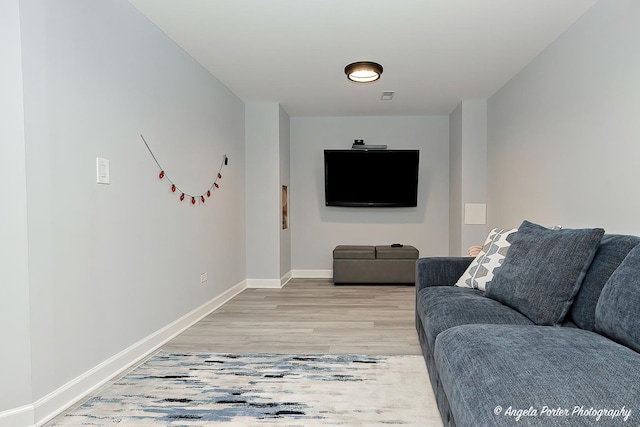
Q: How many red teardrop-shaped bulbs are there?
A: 8